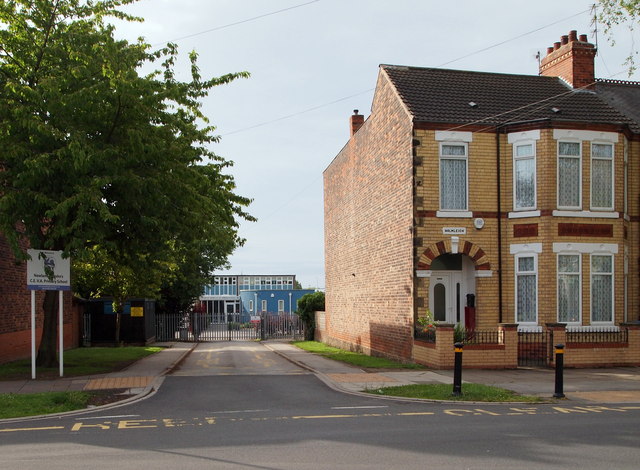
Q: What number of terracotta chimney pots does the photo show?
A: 5